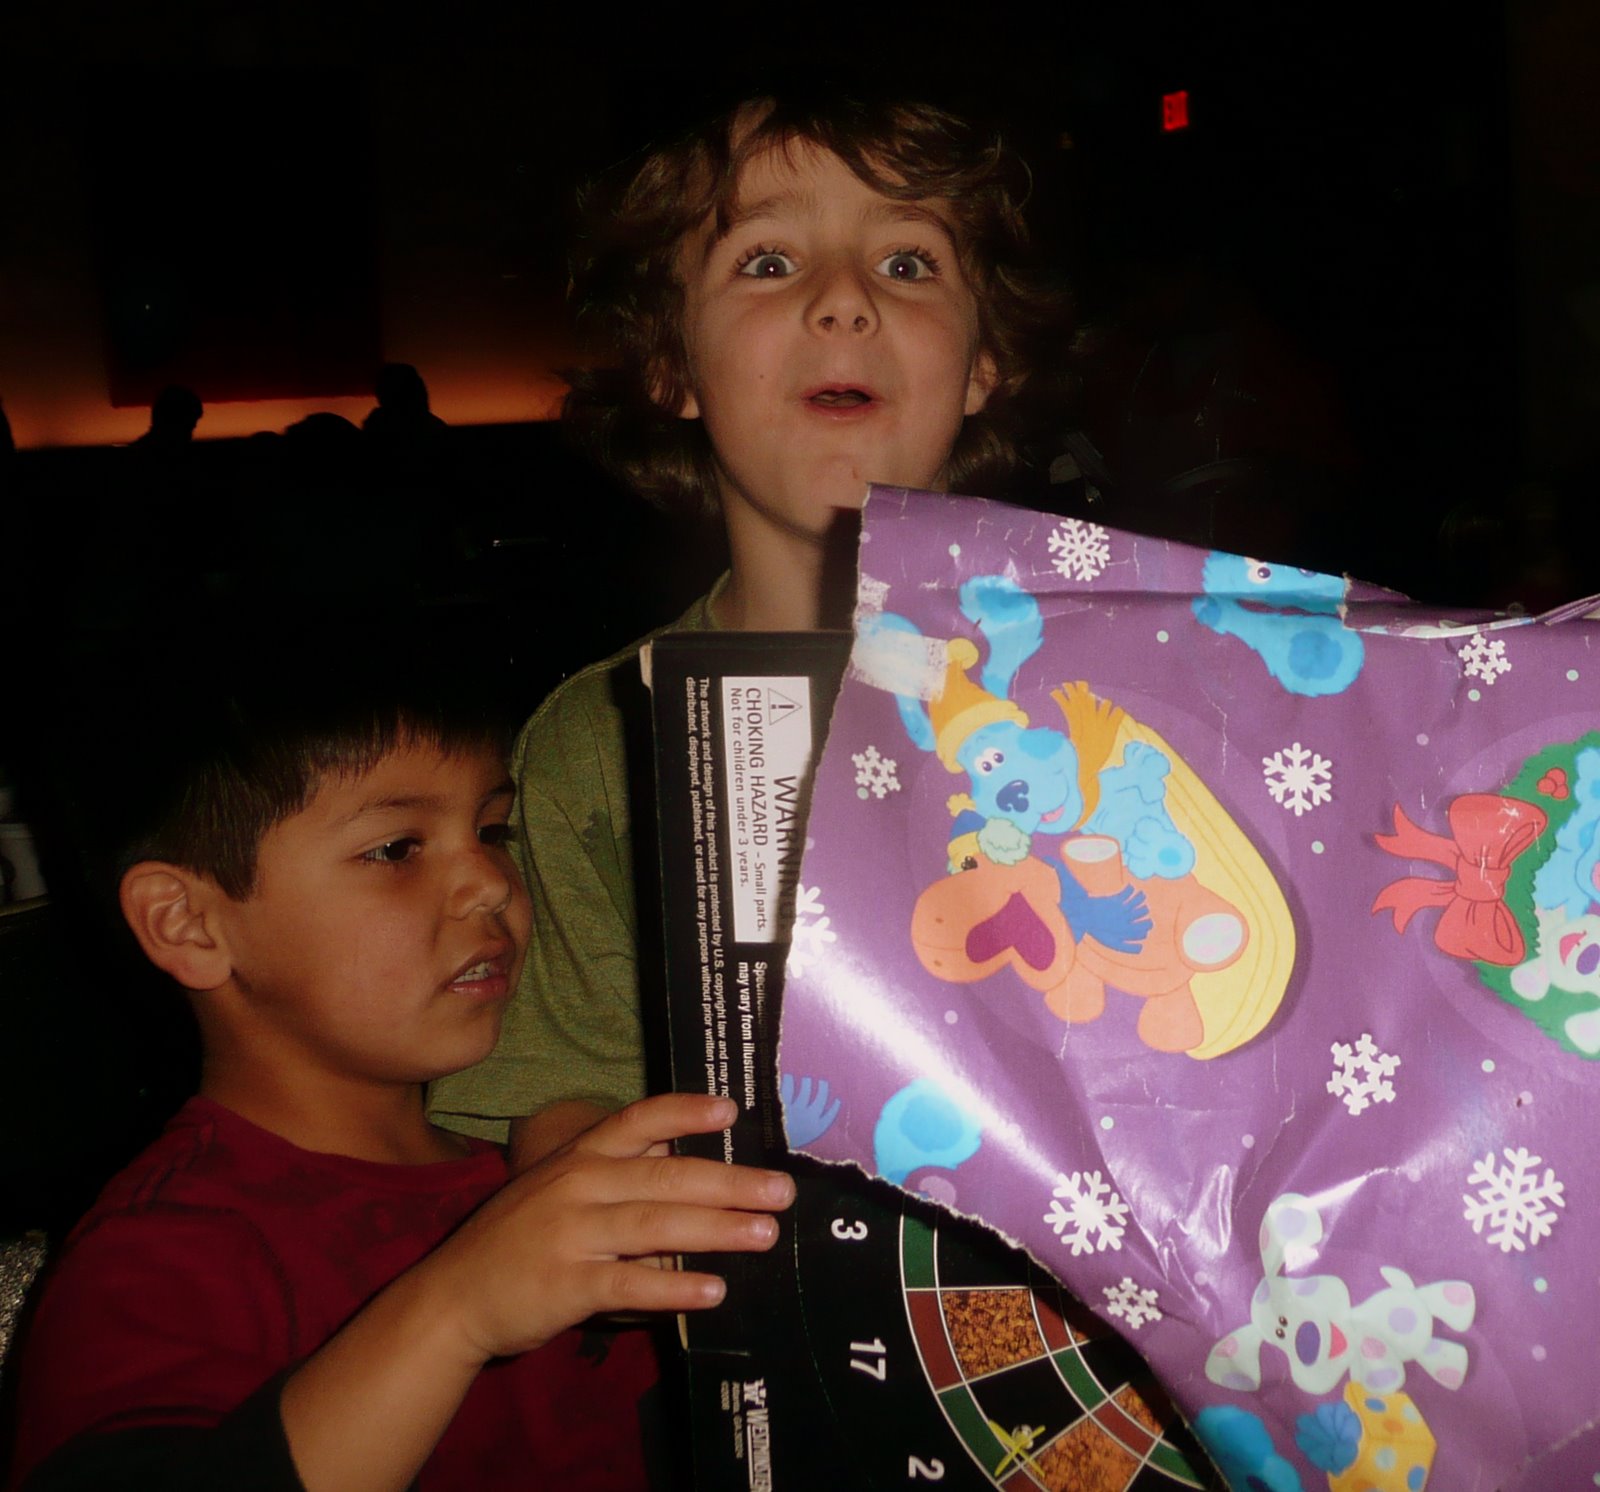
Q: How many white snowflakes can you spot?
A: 9